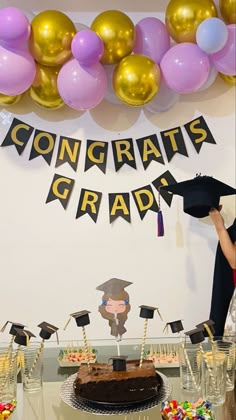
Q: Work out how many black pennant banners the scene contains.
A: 13